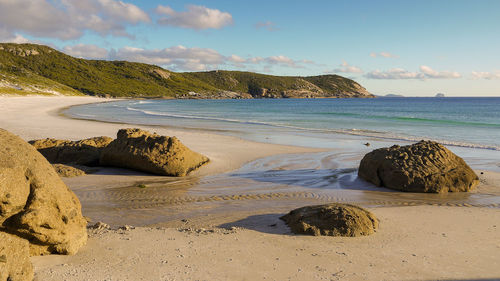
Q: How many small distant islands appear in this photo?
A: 2